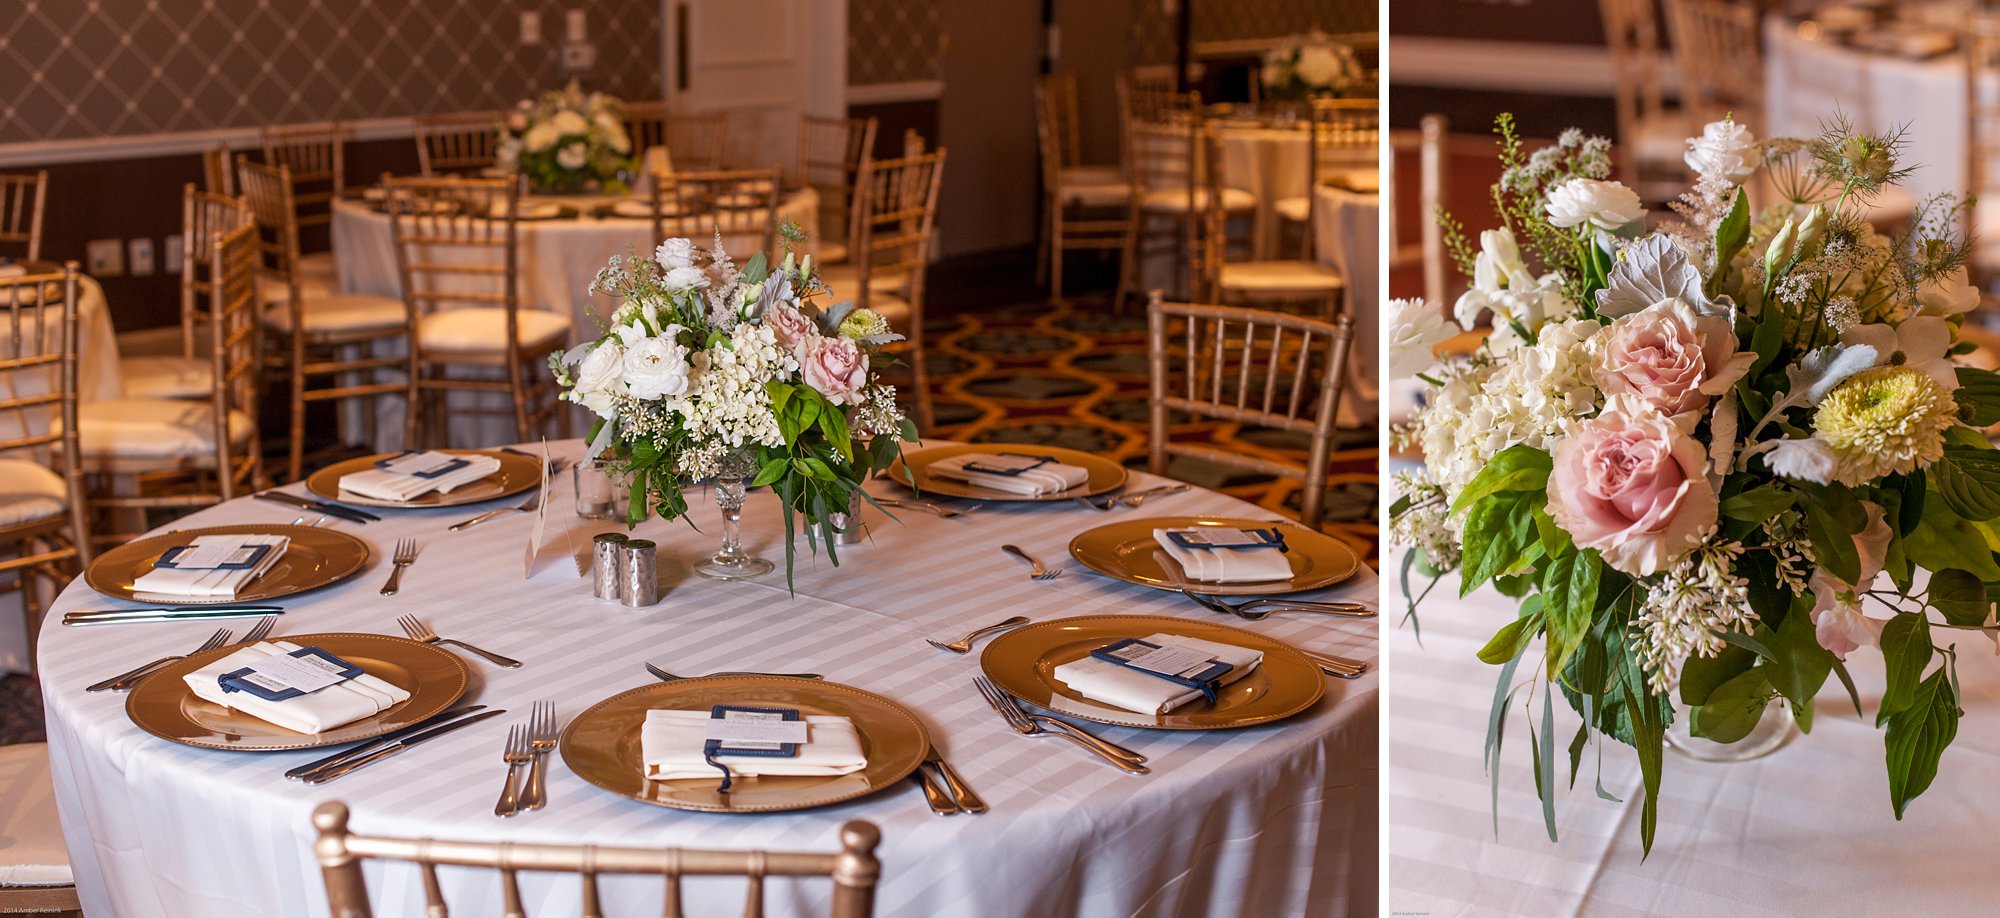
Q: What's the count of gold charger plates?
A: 7